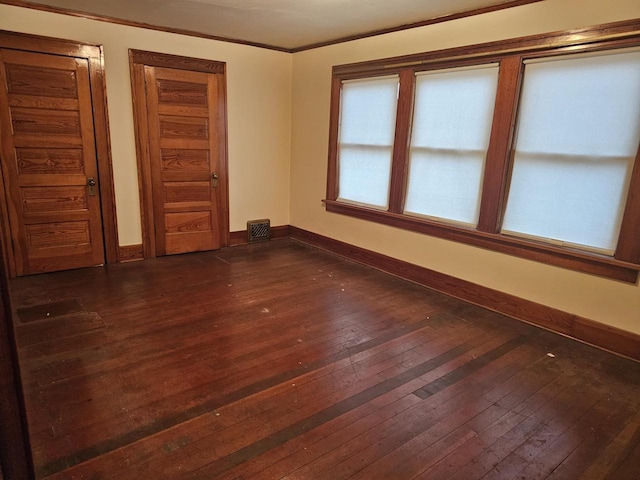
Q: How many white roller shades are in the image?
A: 3